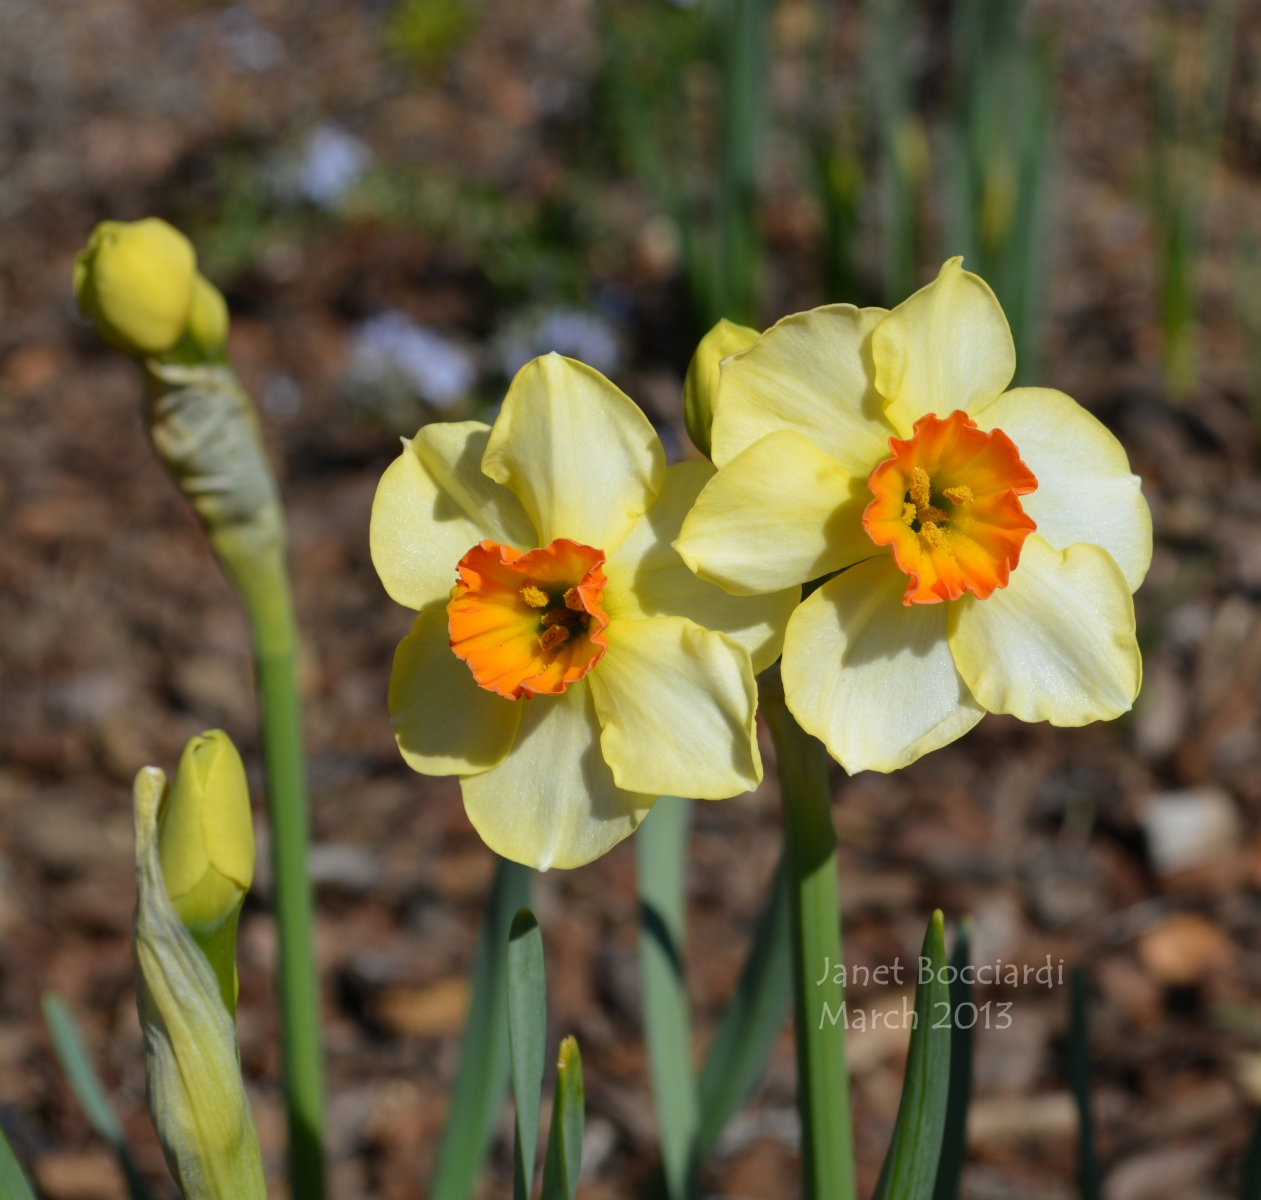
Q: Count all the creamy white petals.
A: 12